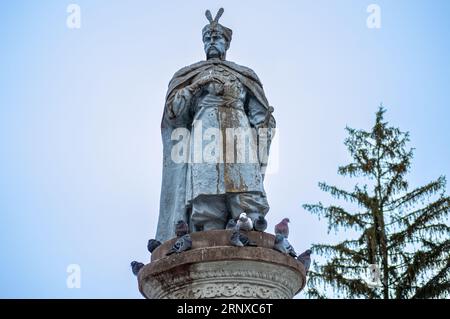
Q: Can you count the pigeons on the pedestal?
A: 11